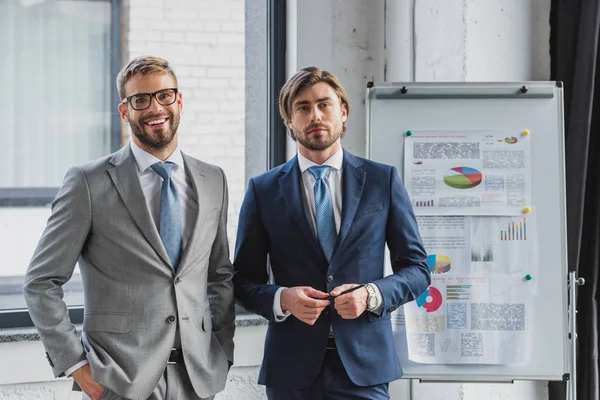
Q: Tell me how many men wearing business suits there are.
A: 2